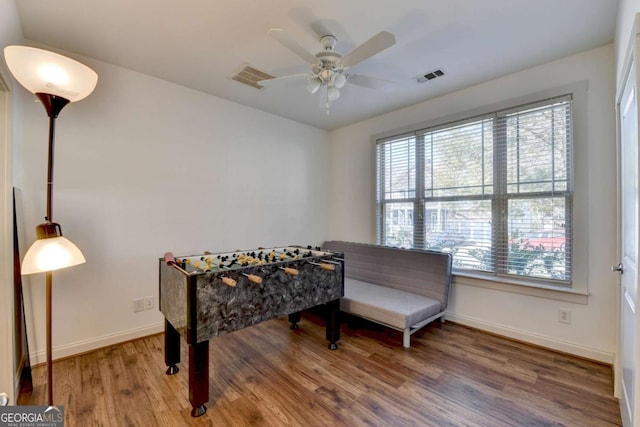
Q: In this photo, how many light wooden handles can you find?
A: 4